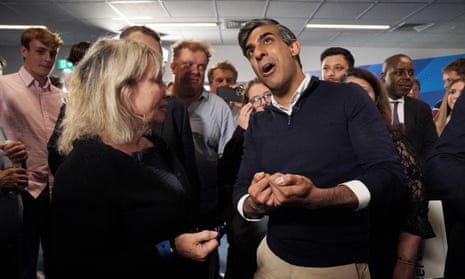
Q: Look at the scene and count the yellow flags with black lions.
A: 0